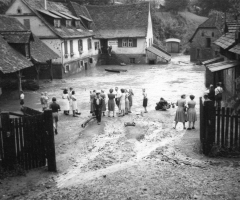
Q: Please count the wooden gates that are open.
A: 2